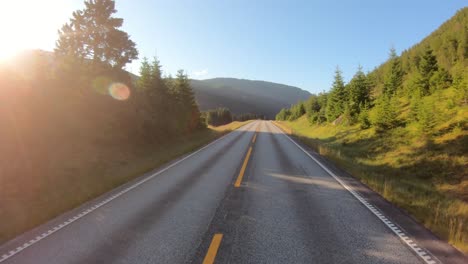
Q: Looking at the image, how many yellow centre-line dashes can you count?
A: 3